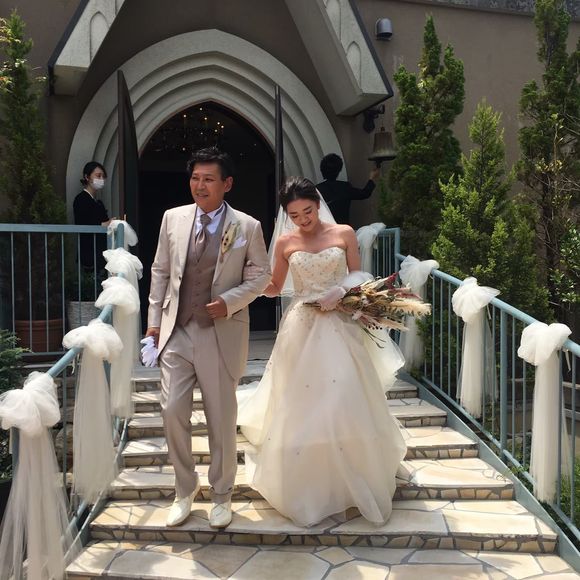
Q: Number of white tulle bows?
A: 9